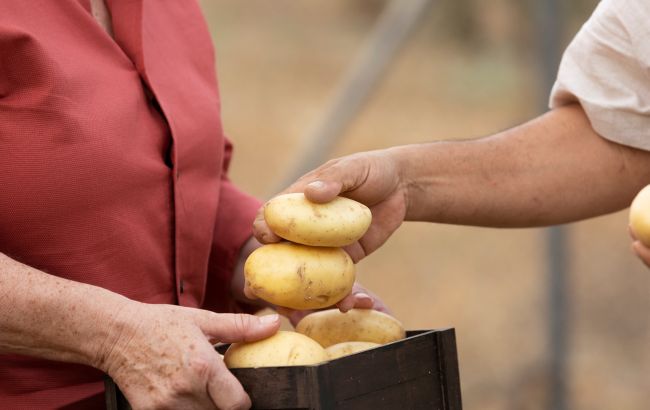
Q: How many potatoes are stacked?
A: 2